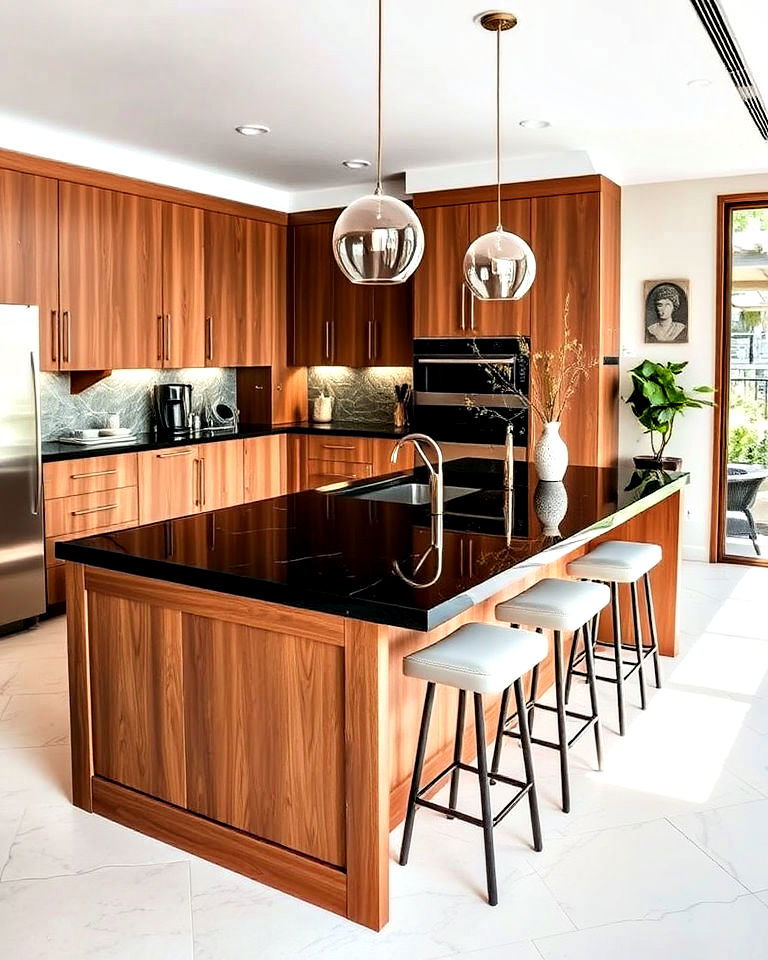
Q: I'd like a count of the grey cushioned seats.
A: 3